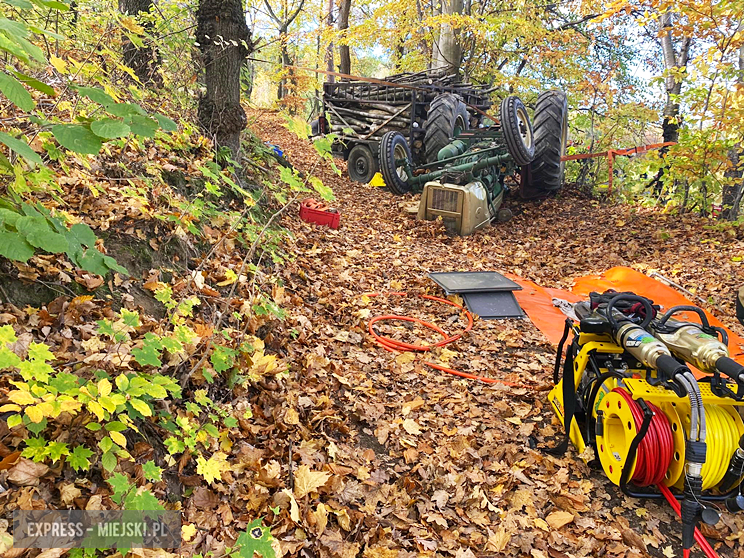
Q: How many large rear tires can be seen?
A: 2